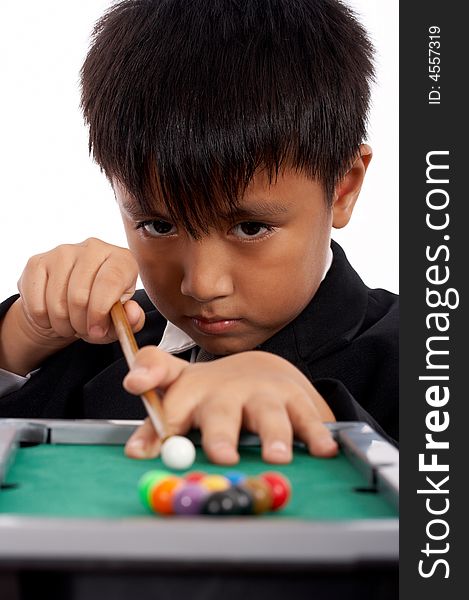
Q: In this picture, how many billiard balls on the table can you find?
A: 11